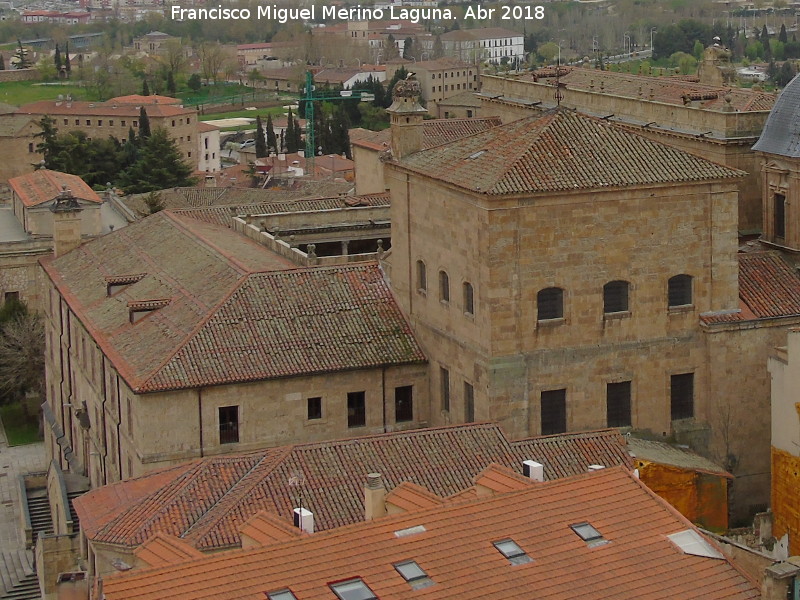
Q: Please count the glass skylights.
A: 5